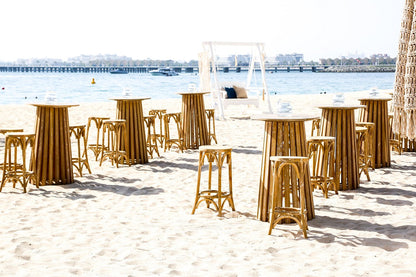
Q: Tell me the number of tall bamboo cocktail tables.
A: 6